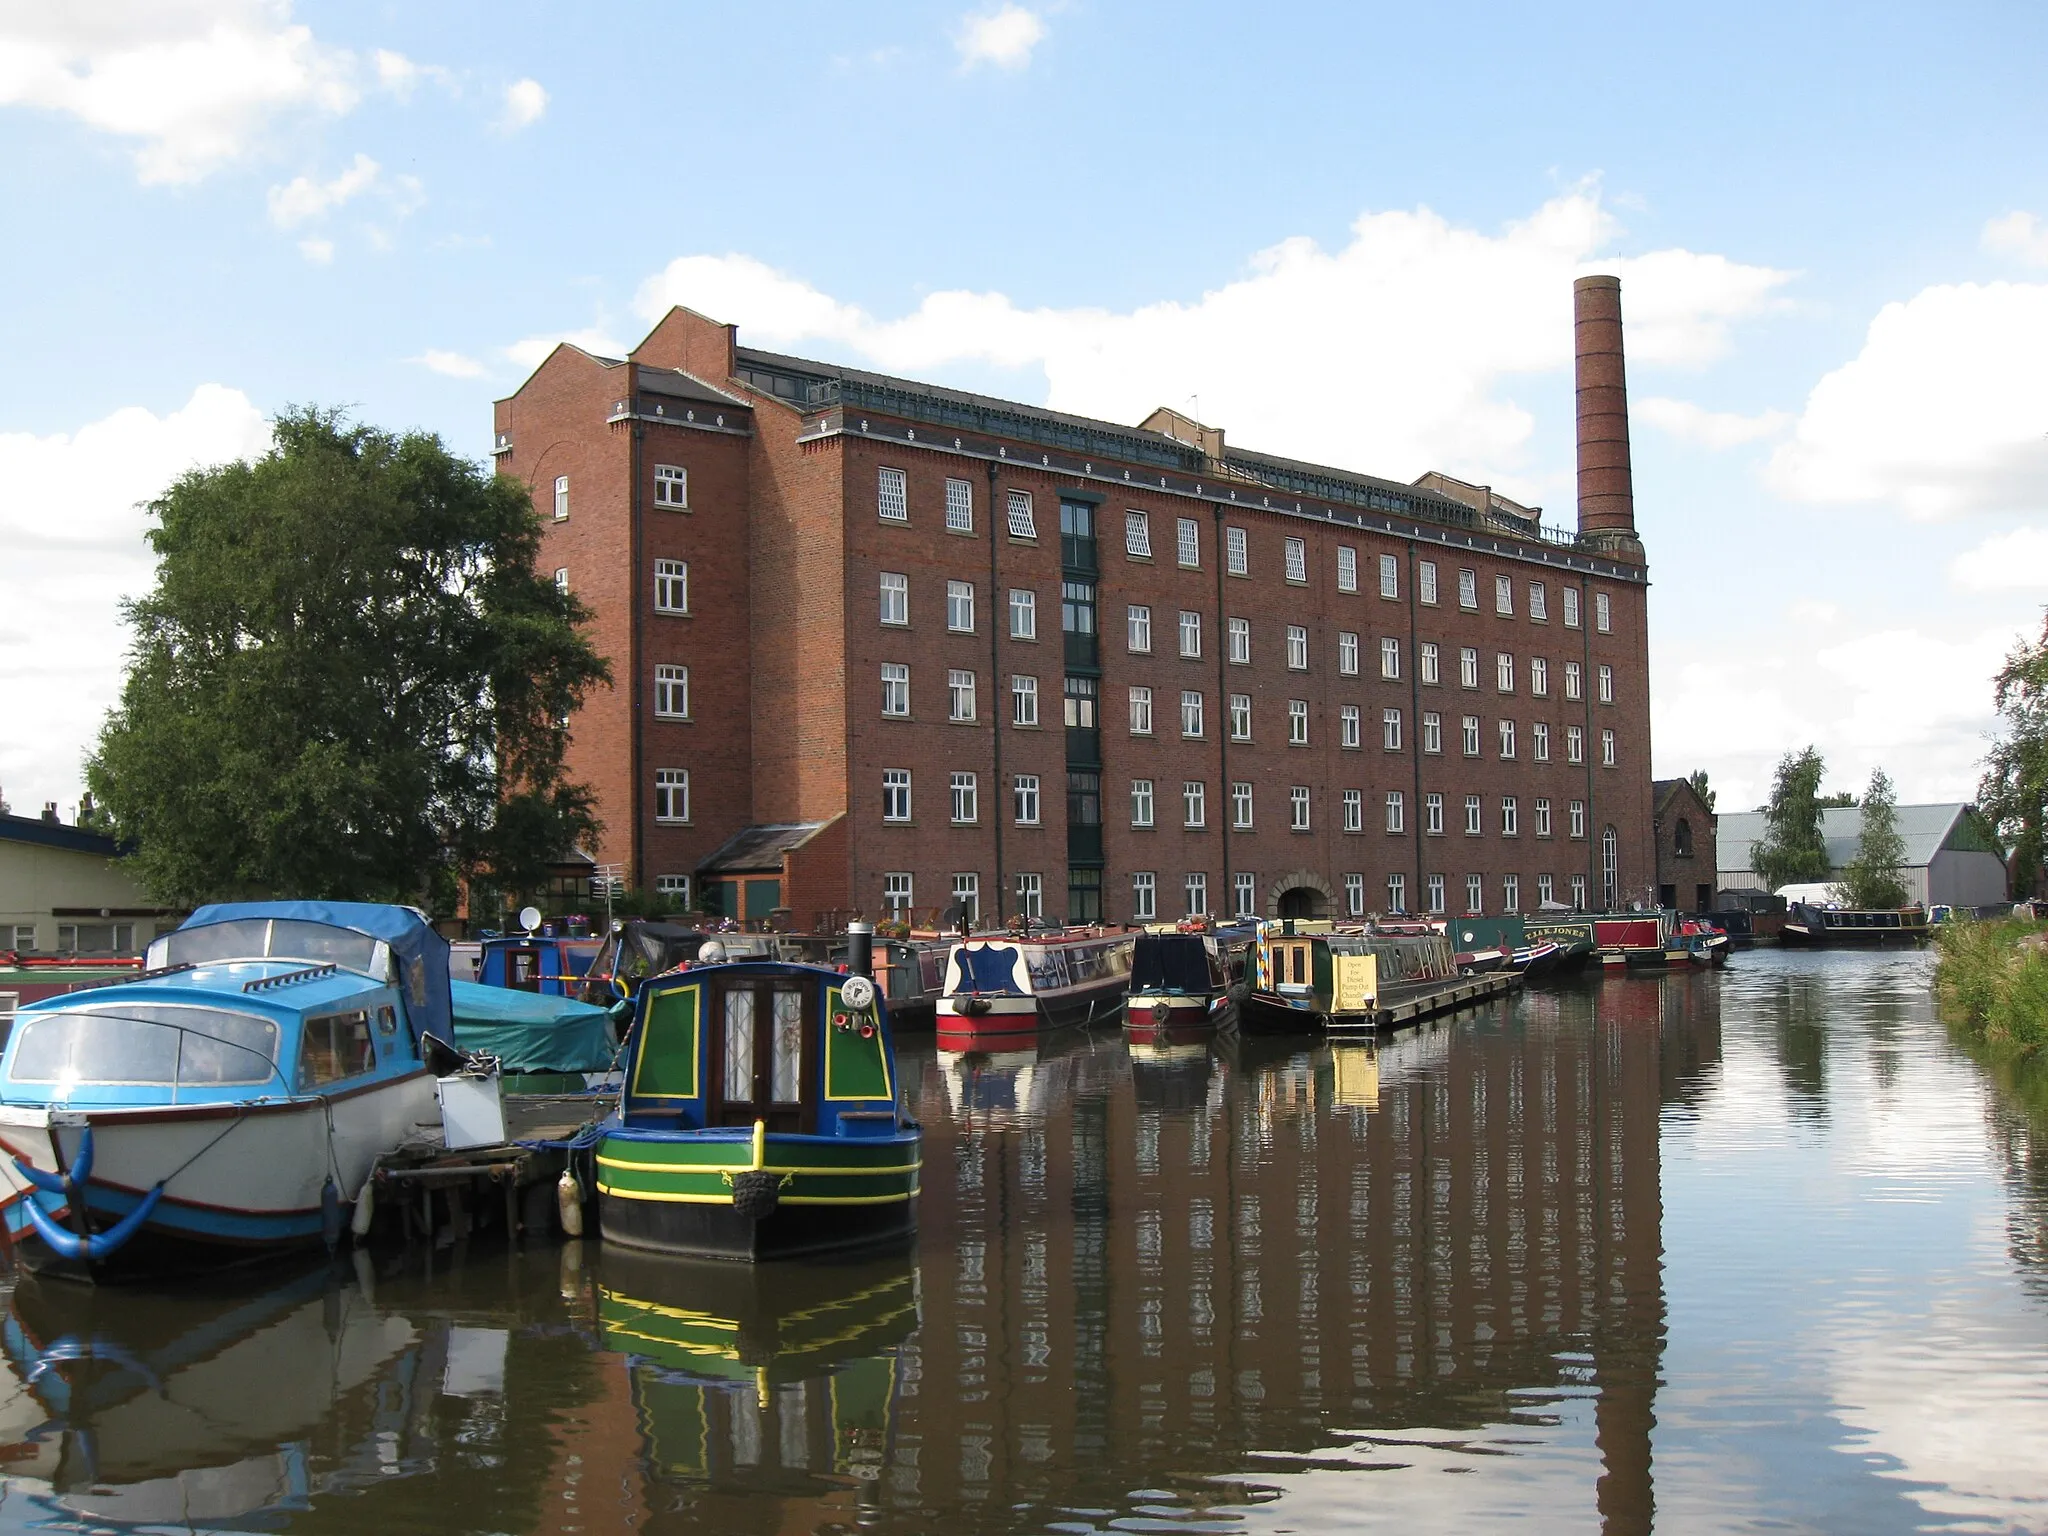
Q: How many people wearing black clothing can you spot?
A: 0